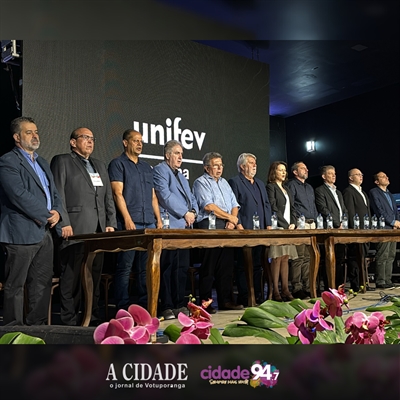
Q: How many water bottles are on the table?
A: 12